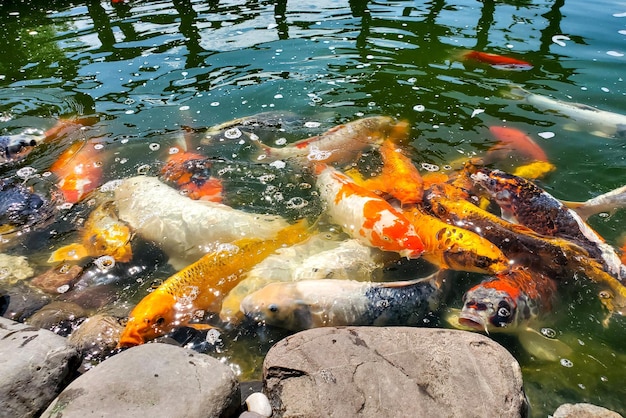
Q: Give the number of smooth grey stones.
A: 3